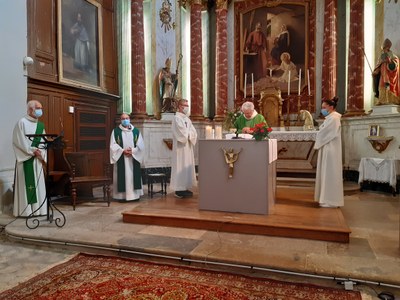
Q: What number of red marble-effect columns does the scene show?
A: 5